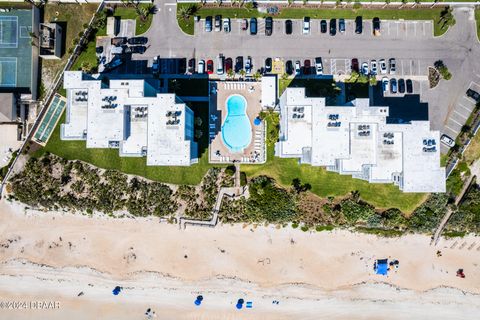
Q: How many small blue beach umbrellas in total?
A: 3